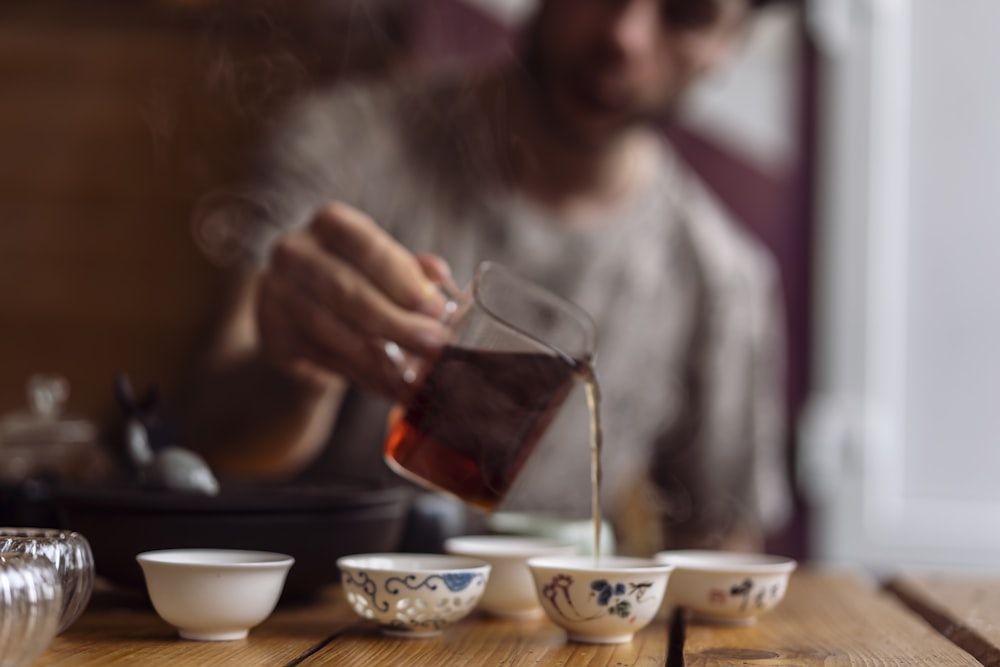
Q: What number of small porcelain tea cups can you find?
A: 5